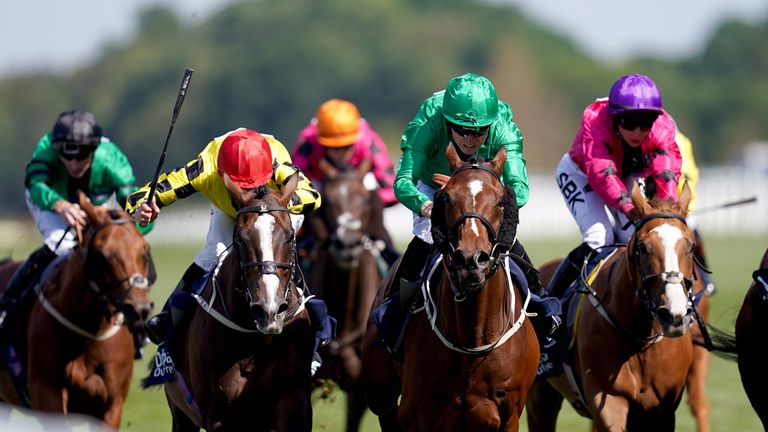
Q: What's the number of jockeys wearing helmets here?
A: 5